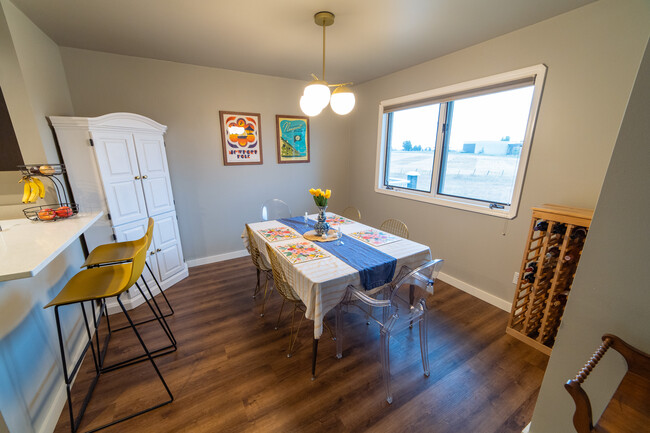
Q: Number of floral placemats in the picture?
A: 4